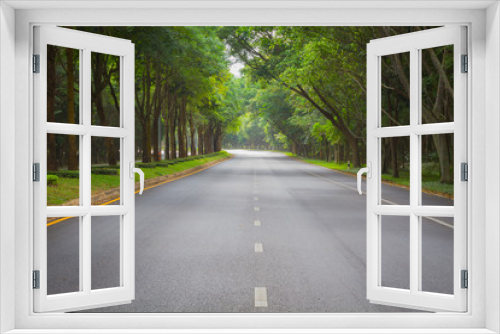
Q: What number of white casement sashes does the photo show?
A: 2